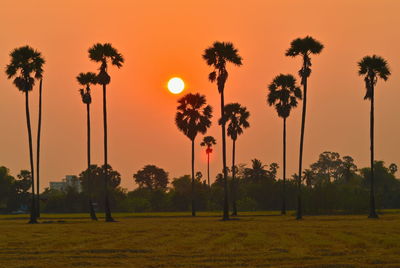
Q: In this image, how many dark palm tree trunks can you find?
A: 11